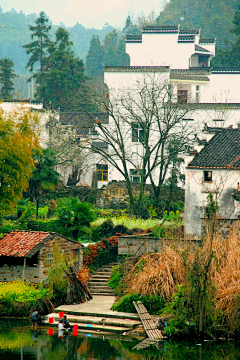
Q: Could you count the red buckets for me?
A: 3